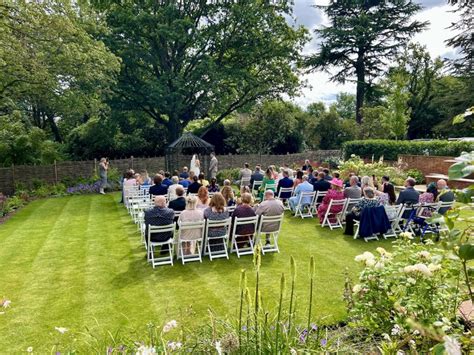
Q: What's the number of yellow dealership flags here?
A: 0